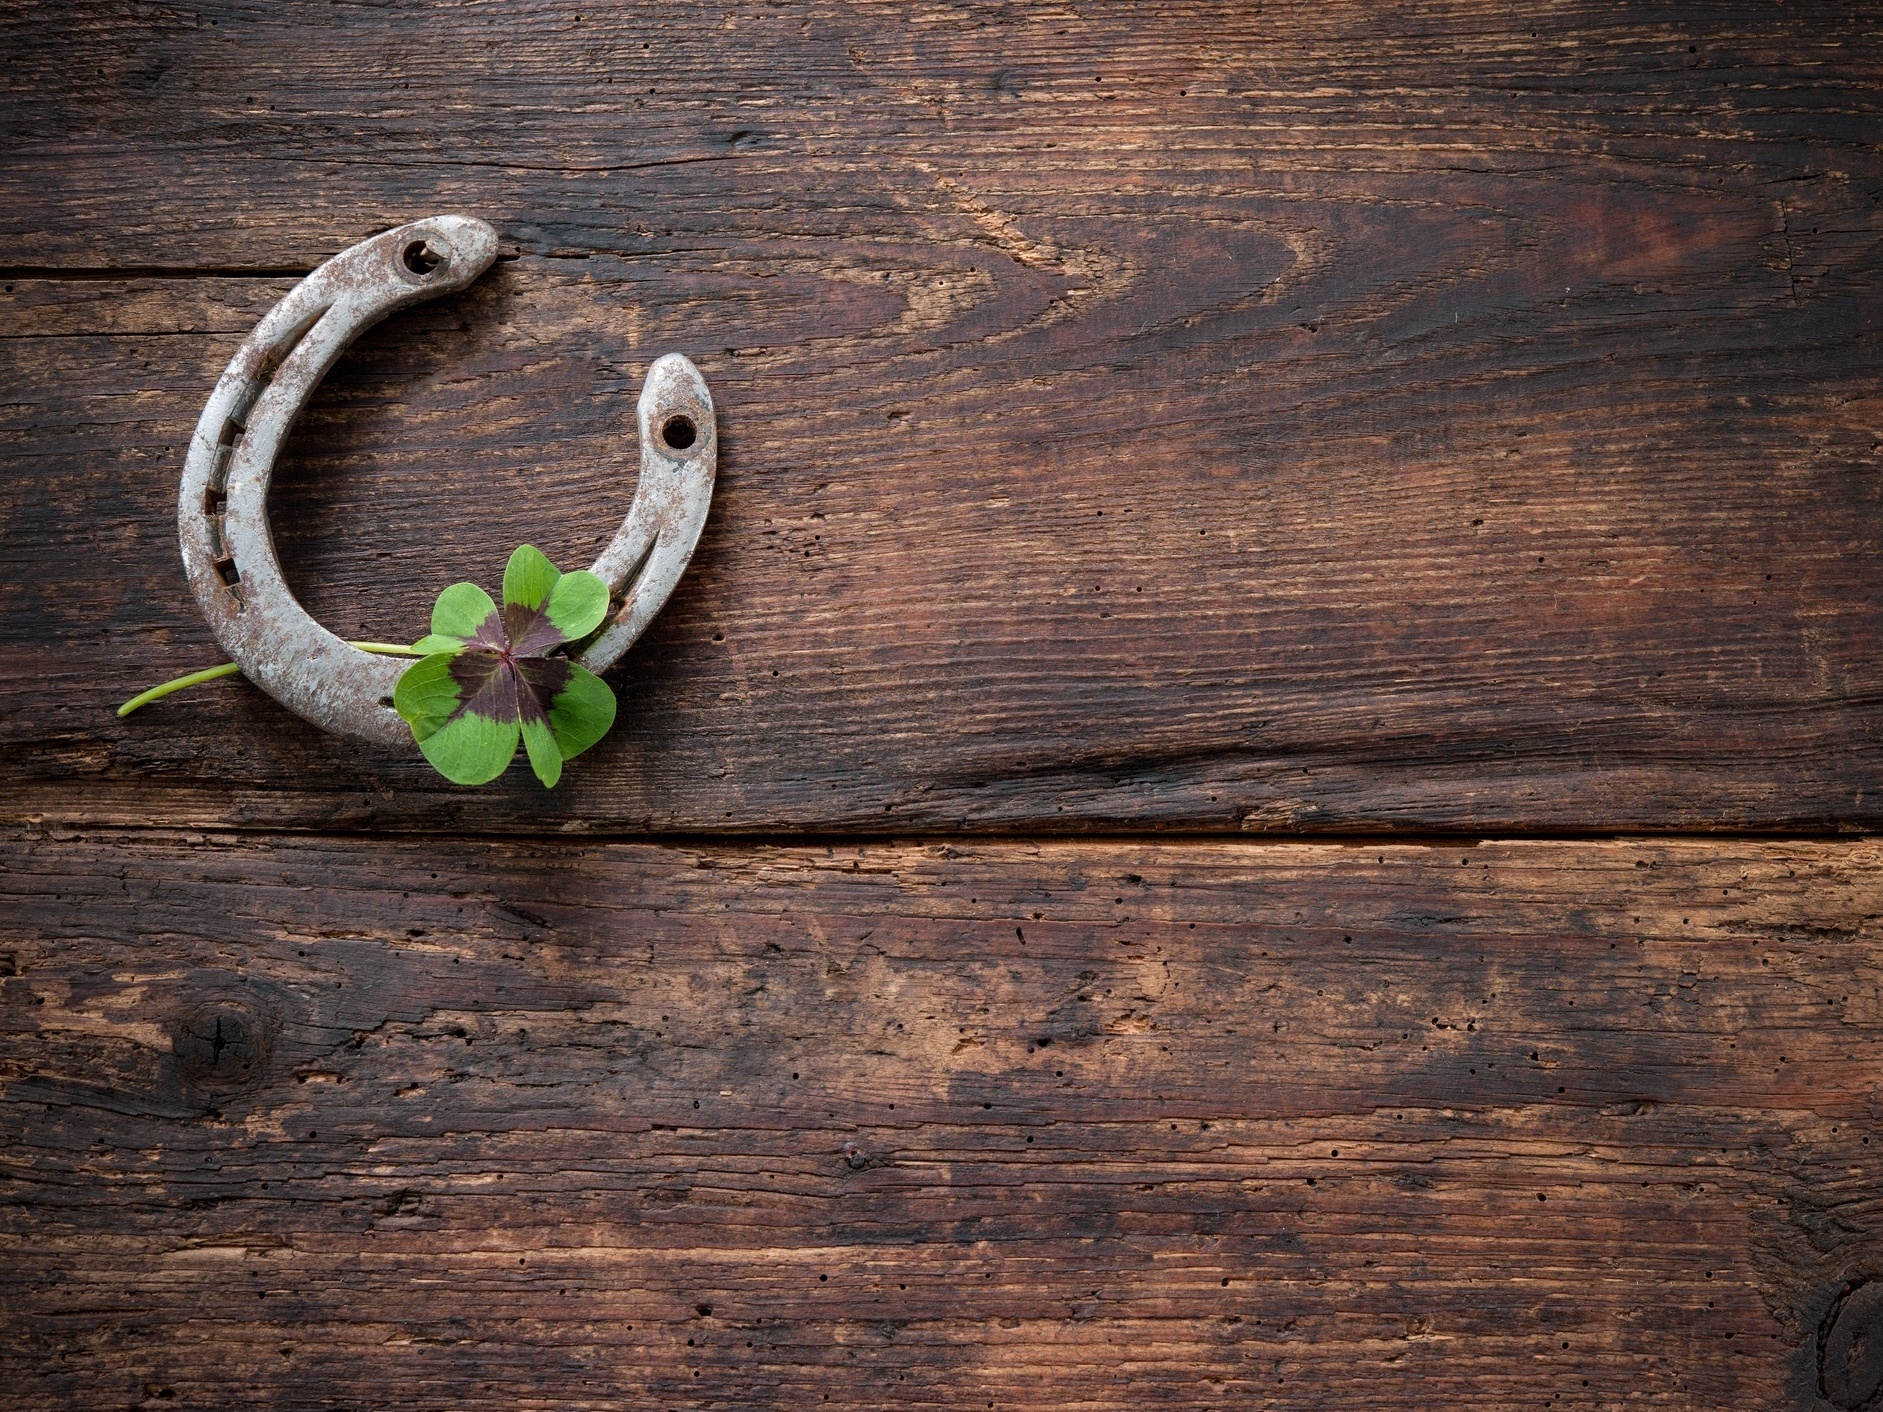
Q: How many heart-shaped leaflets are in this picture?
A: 4